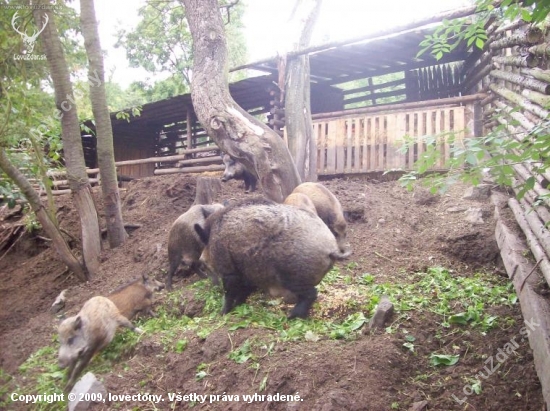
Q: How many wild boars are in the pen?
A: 7